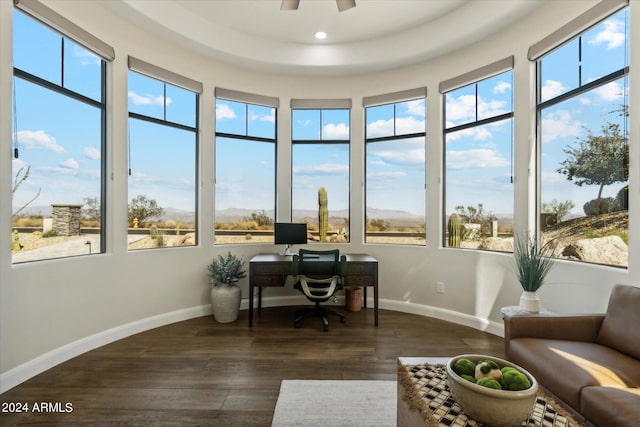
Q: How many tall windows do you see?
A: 7